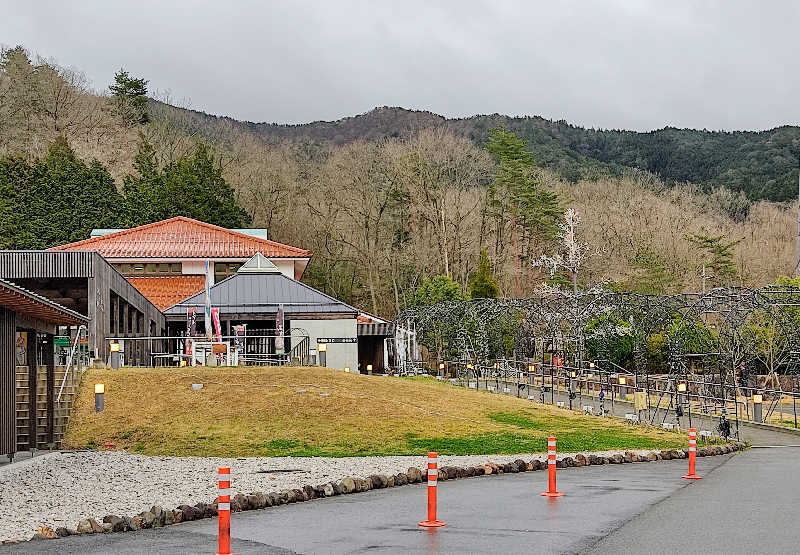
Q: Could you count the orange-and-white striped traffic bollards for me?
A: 4